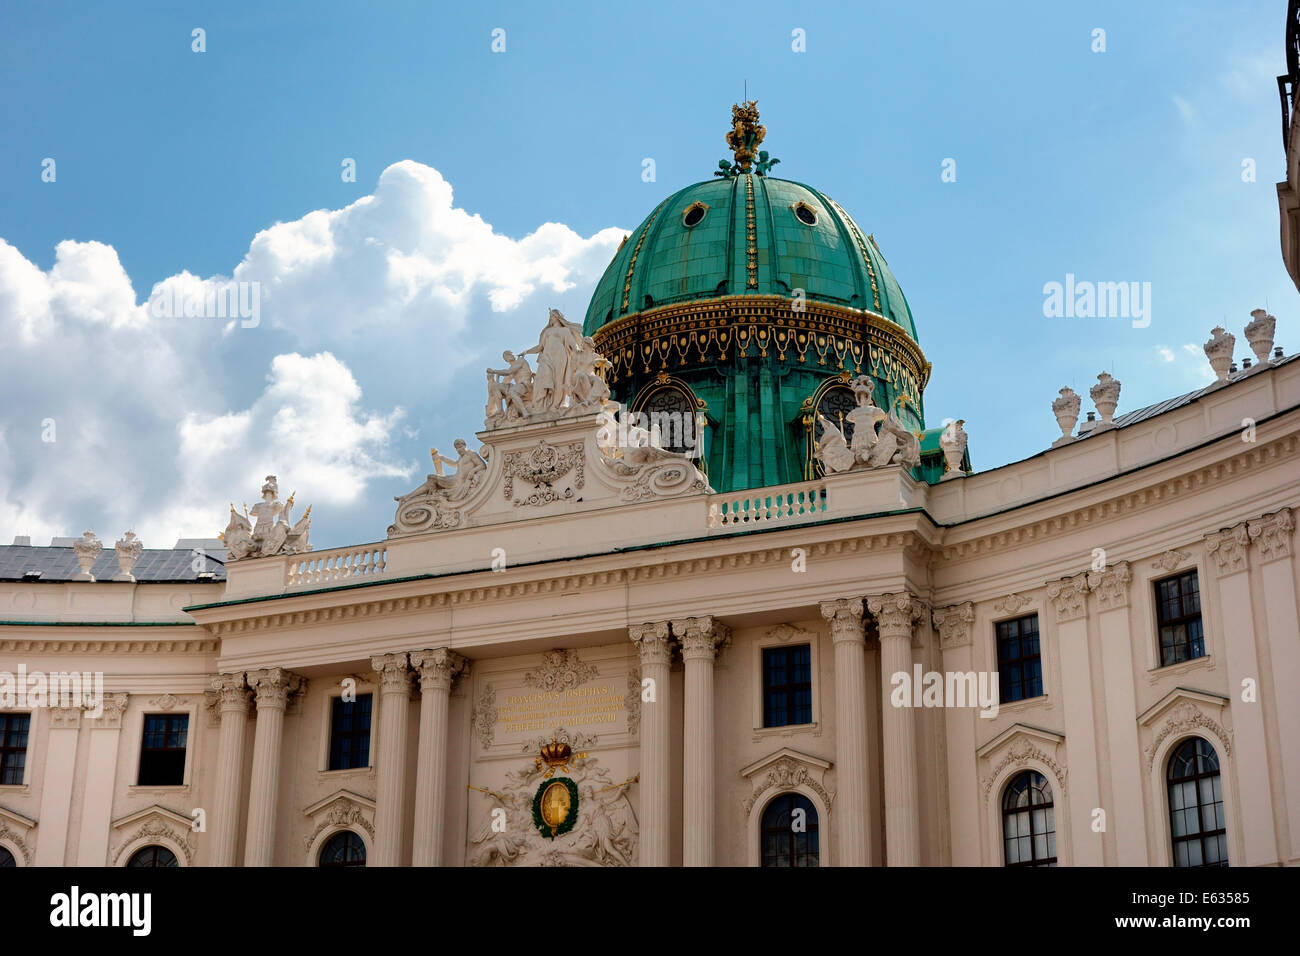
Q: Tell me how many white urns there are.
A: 7